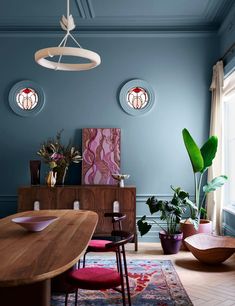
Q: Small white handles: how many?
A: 3